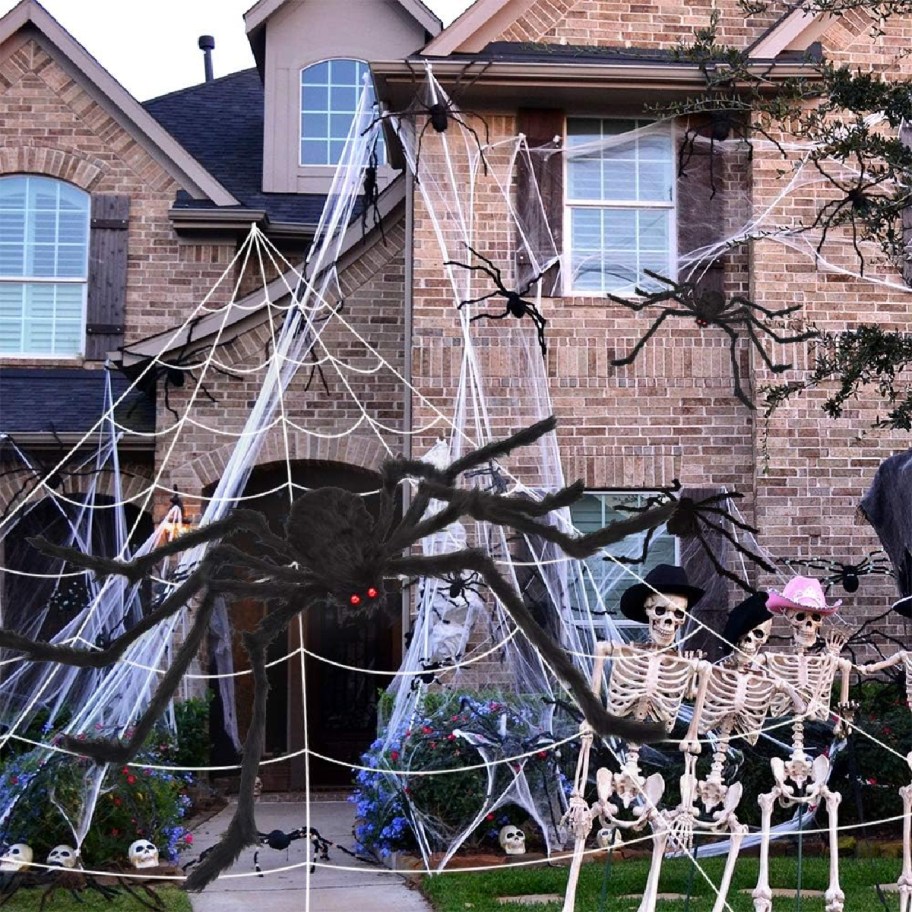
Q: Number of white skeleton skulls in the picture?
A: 8